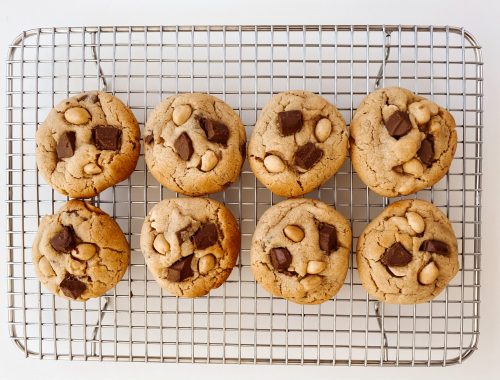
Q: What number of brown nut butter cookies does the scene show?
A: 8